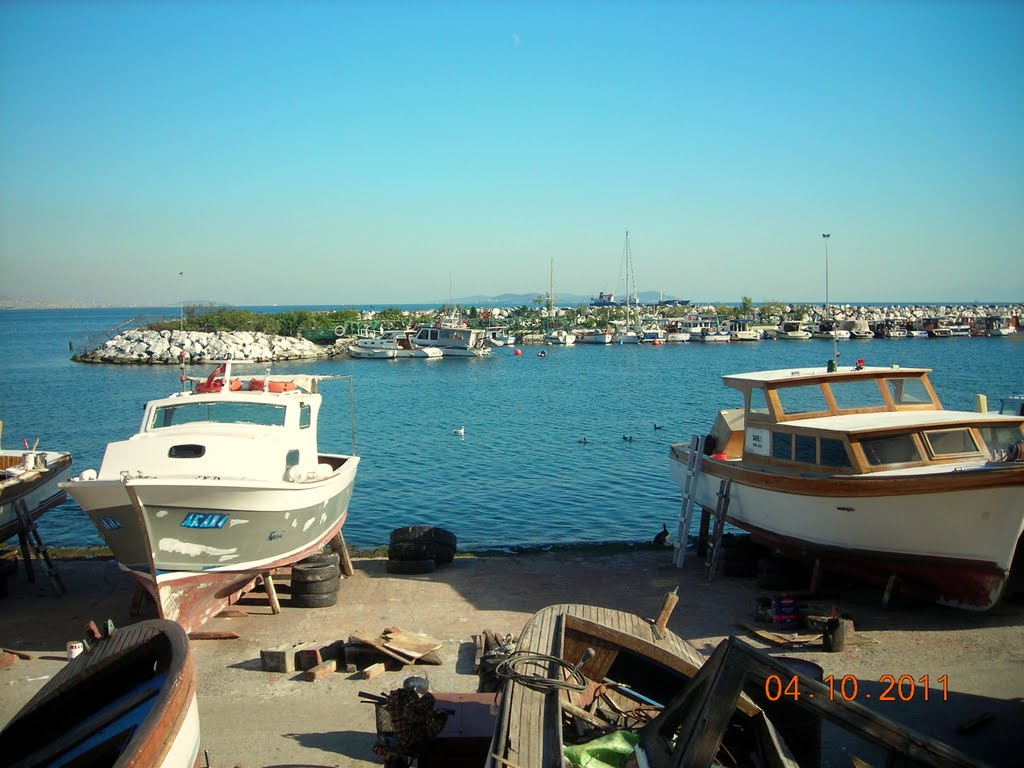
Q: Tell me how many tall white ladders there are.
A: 1